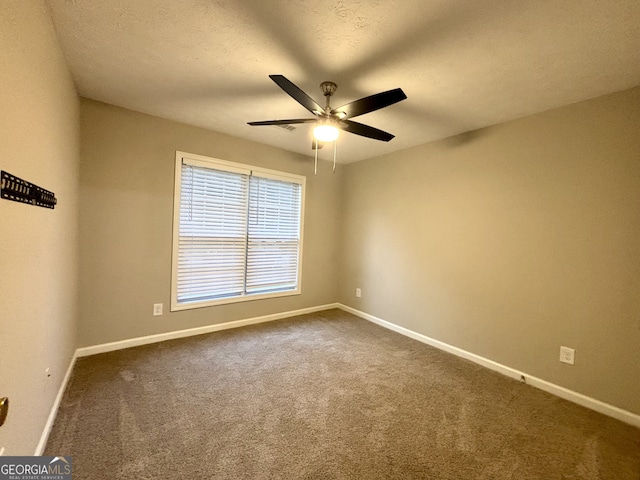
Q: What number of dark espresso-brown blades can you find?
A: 5